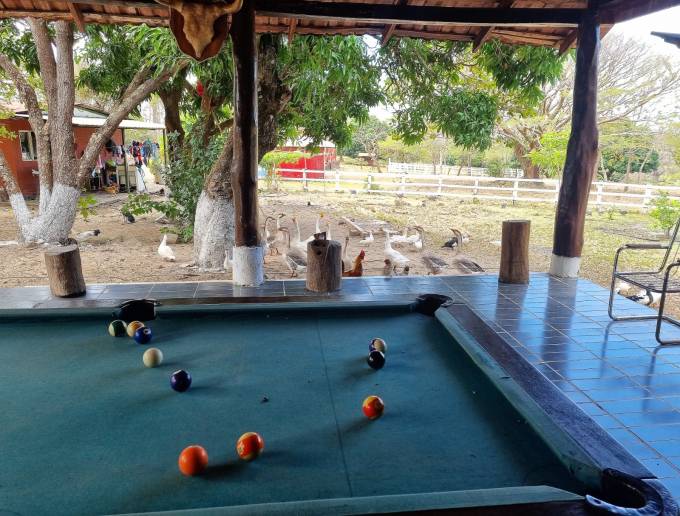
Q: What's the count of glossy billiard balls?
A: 10